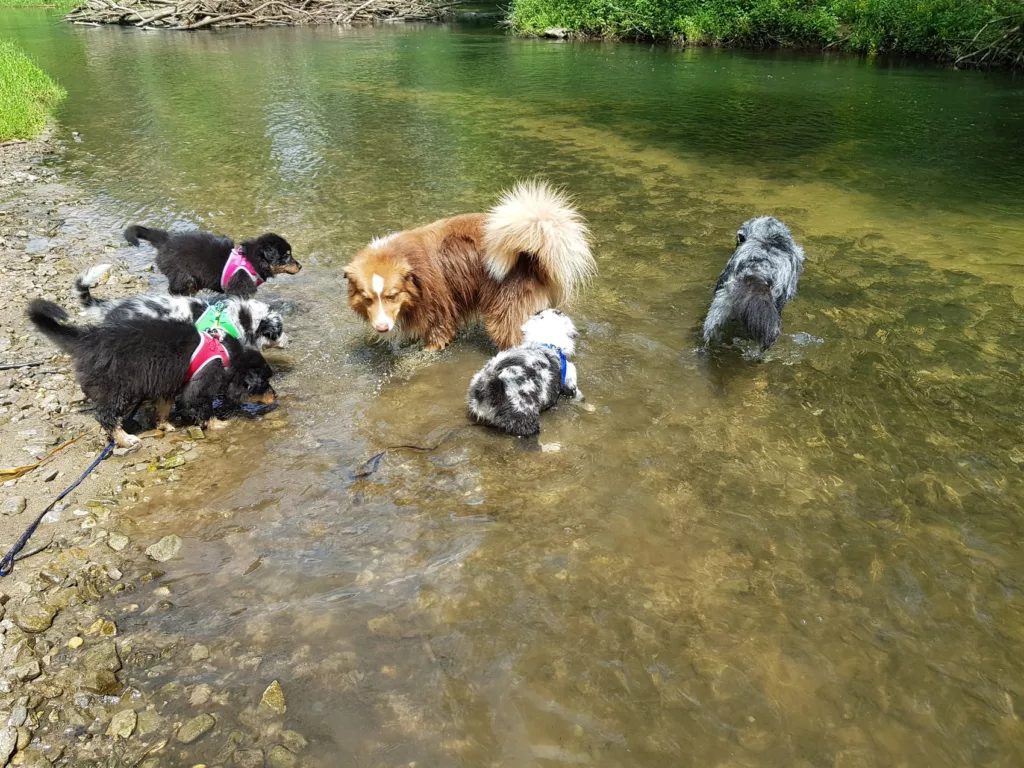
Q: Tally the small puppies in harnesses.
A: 4